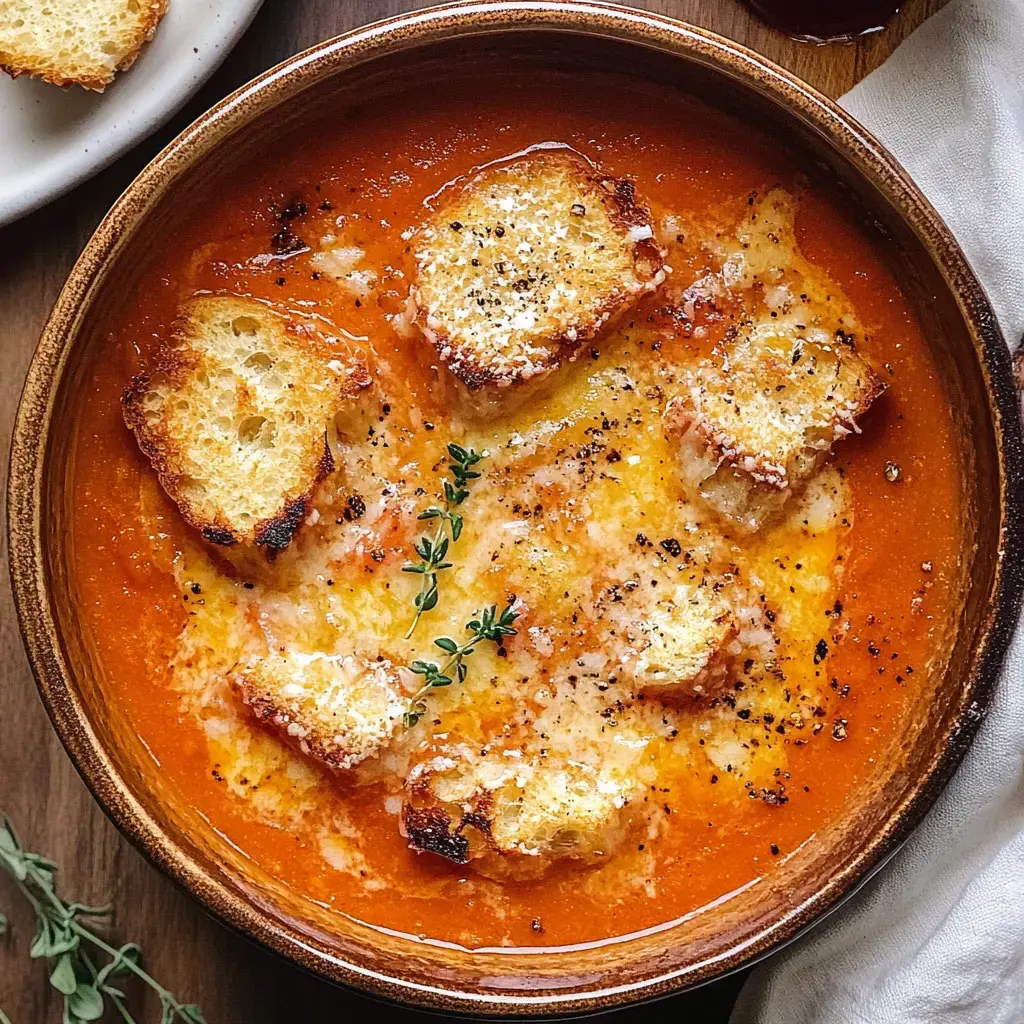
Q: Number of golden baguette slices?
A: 7